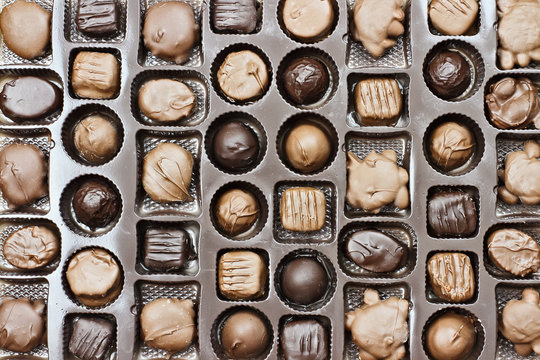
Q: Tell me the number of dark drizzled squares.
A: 6